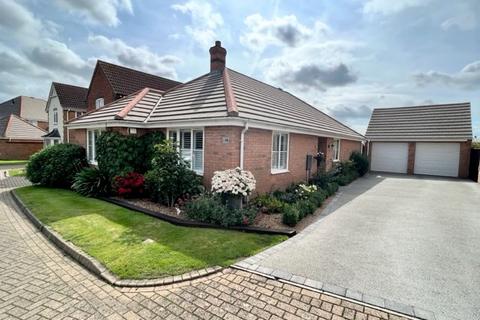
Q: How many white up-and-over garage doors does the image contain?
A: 2